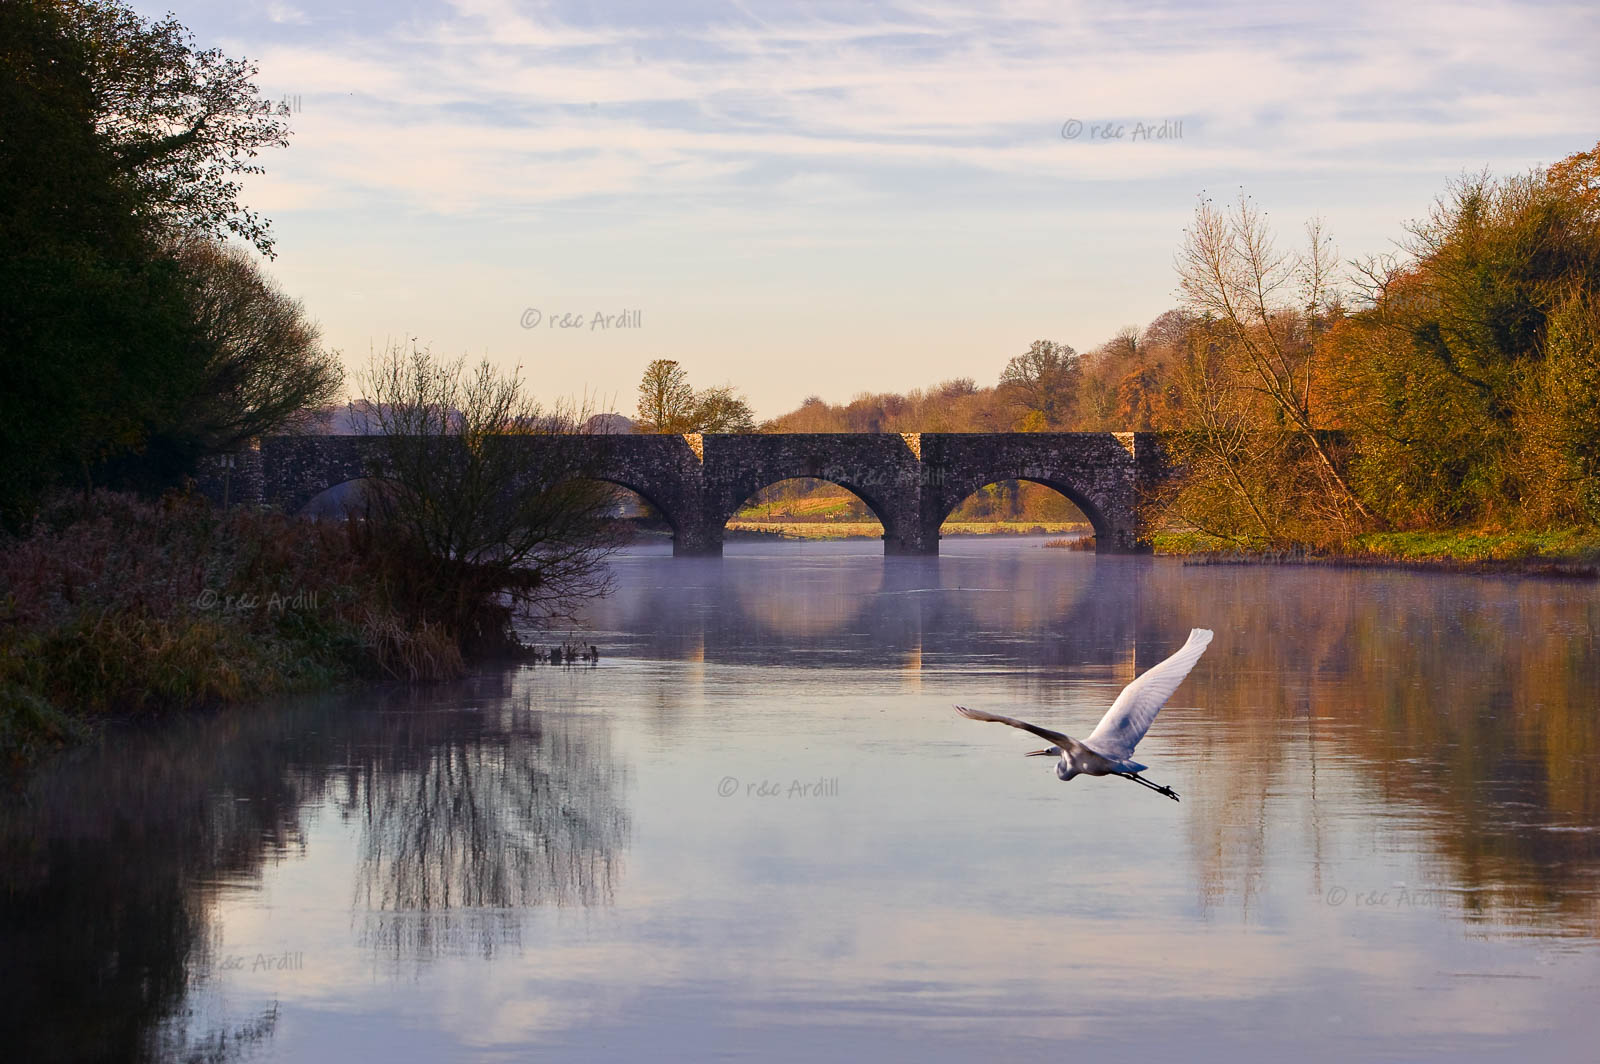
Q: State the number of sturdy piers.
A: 3